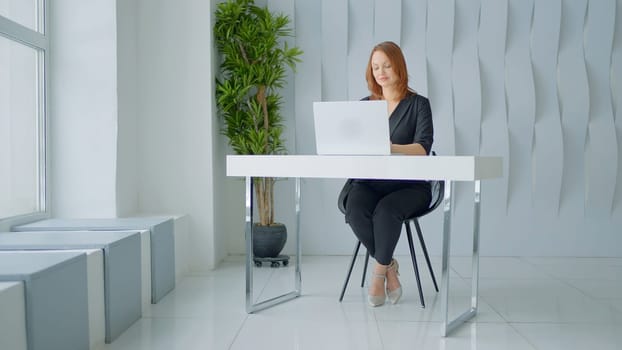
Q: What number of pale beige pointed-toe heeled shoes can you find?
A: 2